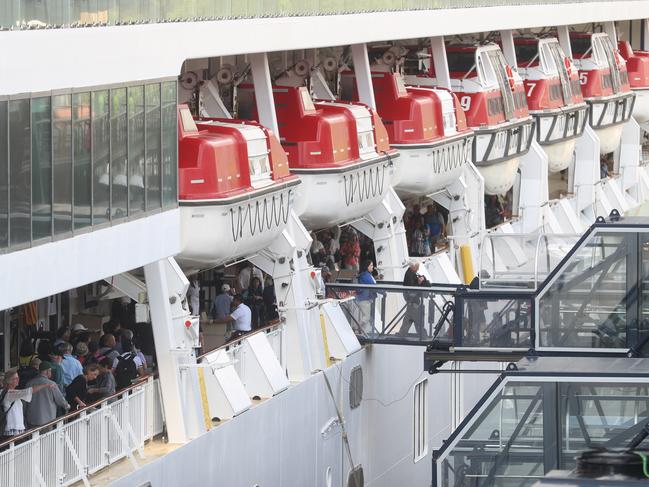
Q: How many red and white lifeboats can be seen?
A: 7